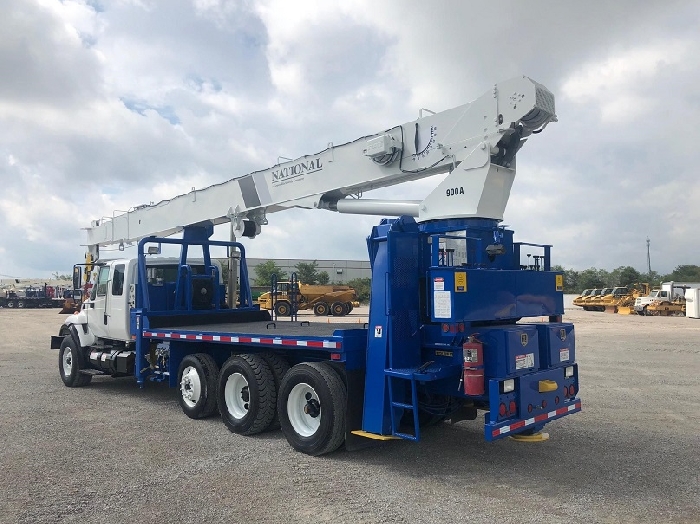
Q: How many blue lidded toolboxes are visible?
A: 2